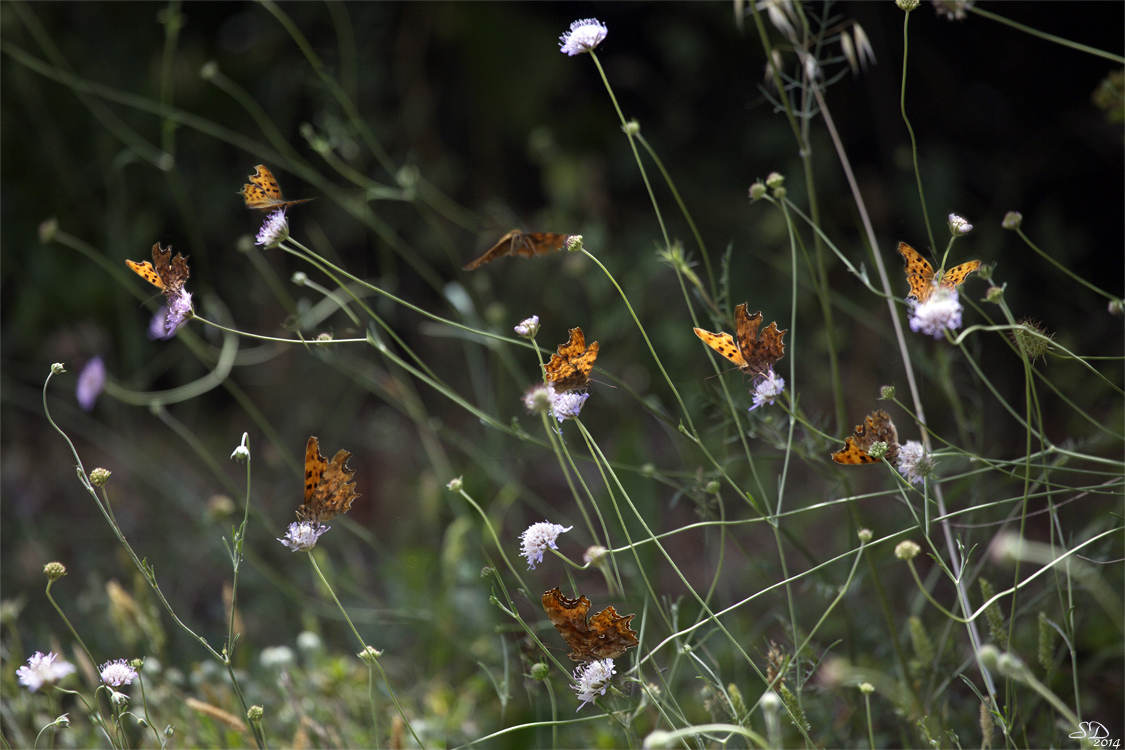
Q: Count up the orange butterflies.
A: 9